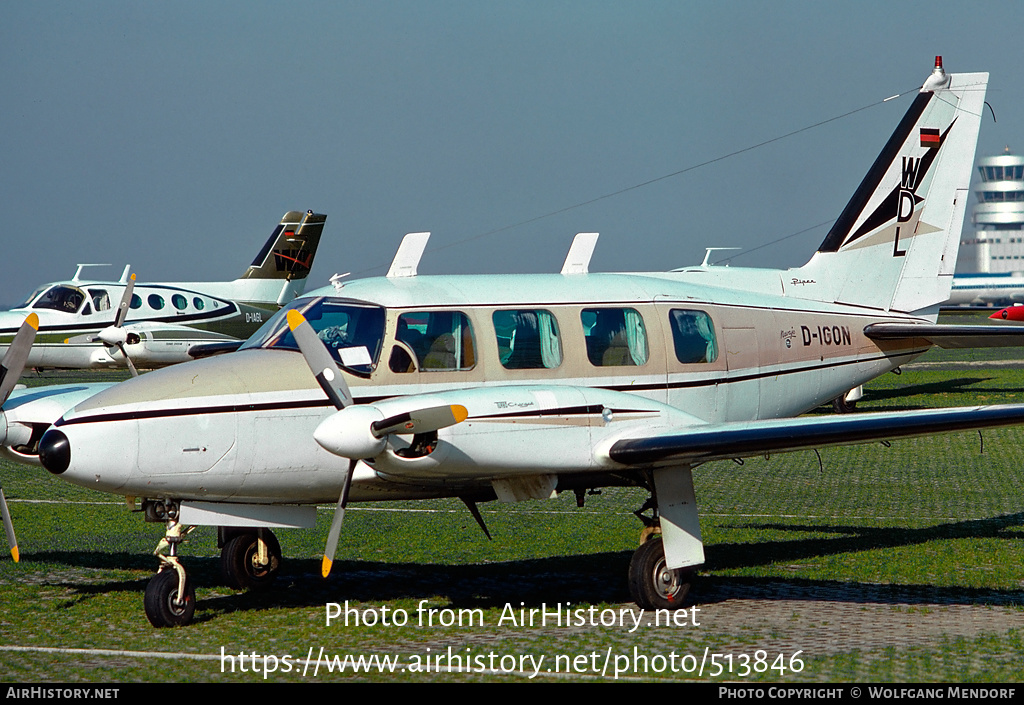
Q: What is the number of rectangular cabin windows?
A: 4